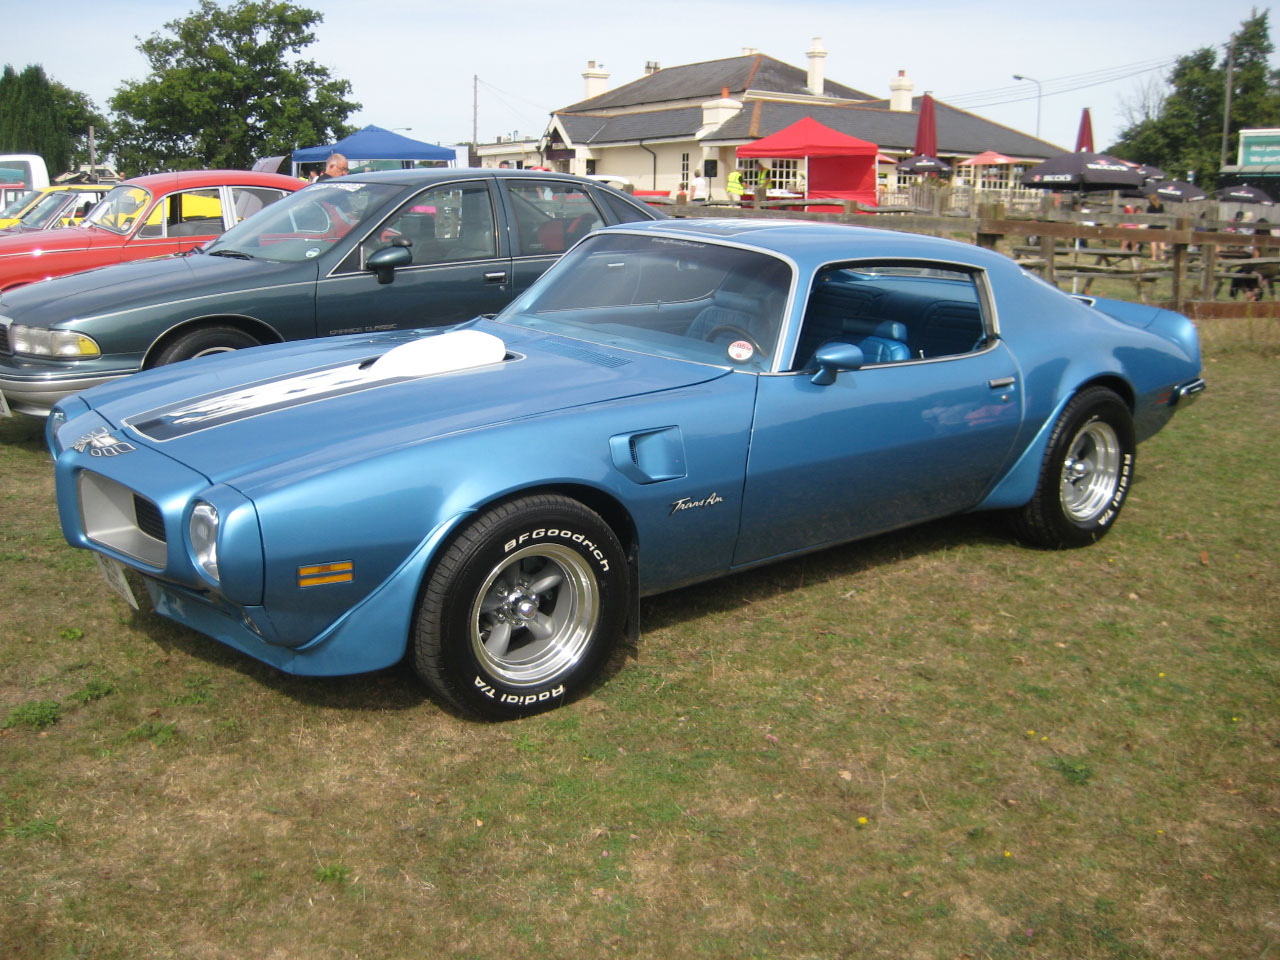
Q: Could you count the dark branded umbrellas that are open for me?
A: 5